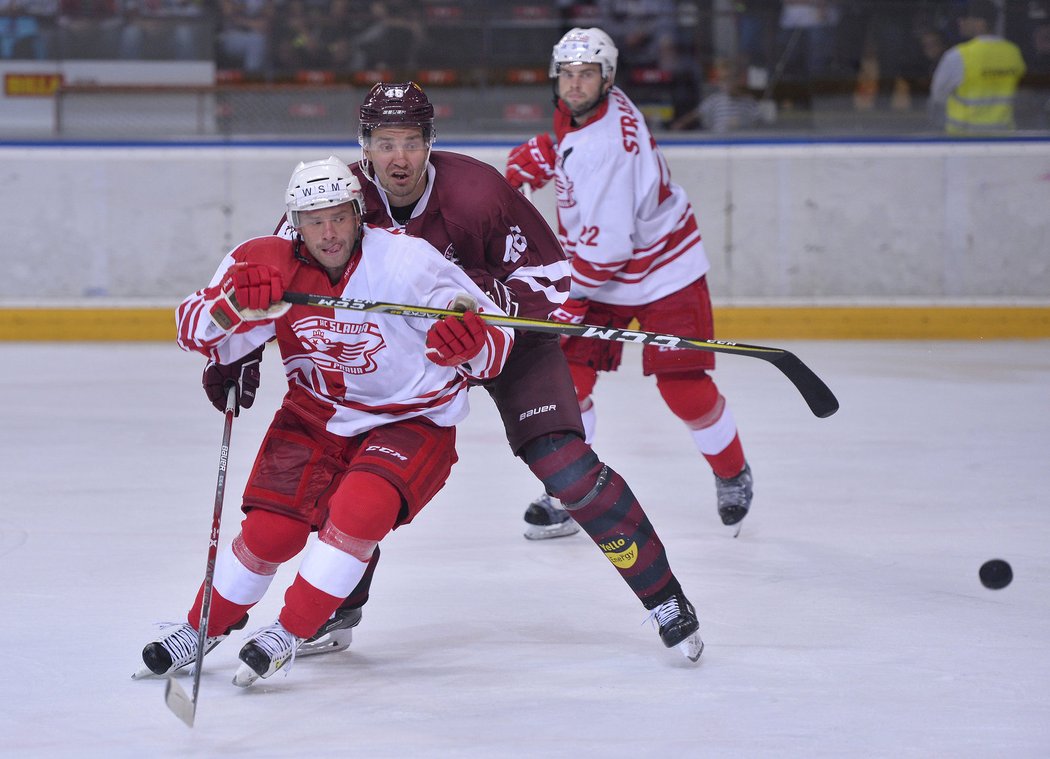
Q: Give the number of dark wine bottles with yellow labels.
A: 0